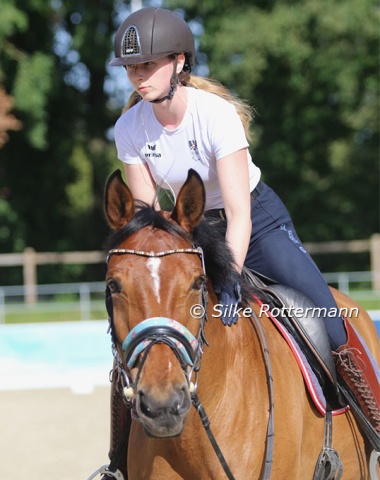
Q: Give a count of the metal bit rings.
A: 2